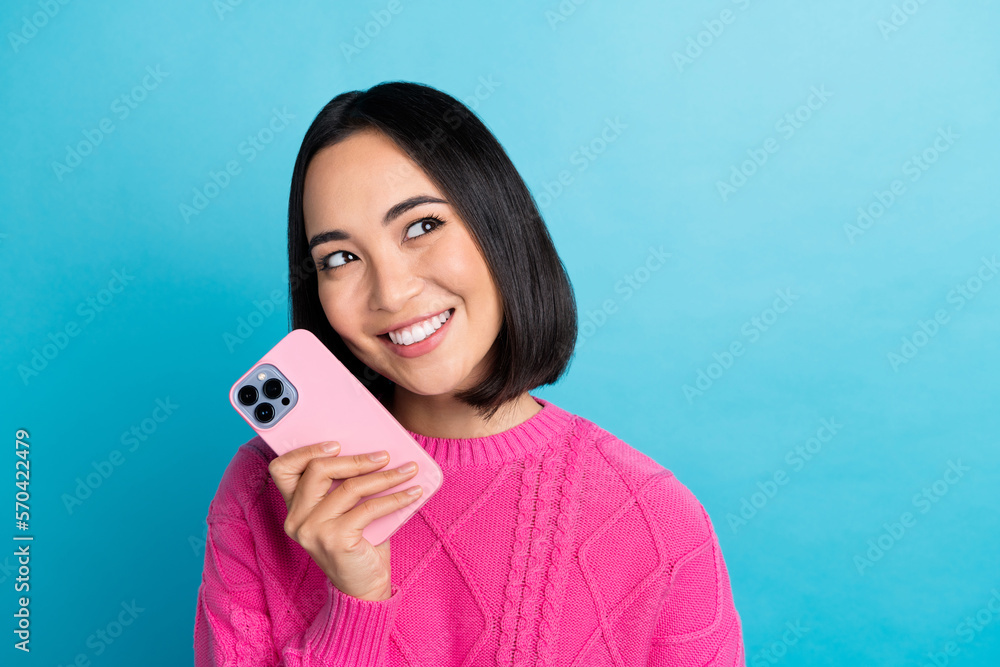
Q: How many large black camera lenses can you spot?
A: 3